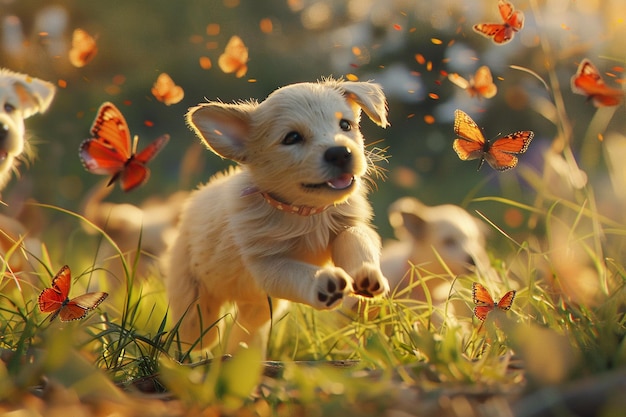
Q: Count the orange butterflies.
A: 10